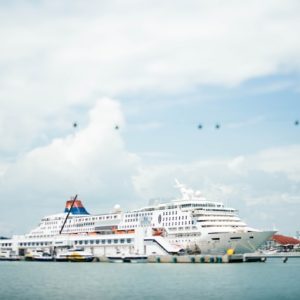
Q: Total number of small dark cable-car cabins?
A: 5